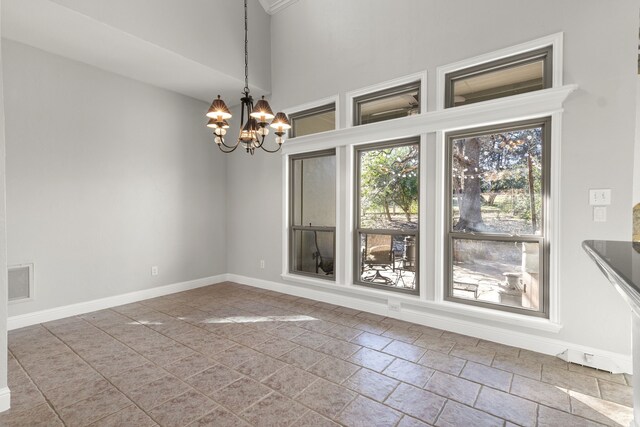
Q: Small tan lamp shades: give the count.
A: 5